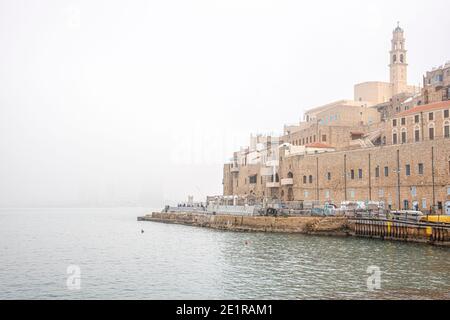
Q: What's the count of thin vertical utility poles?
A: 5